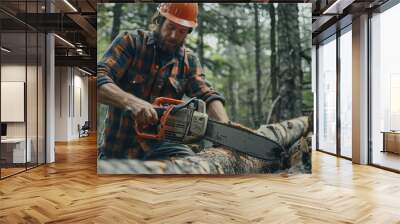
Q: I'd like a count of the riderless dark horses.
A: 0